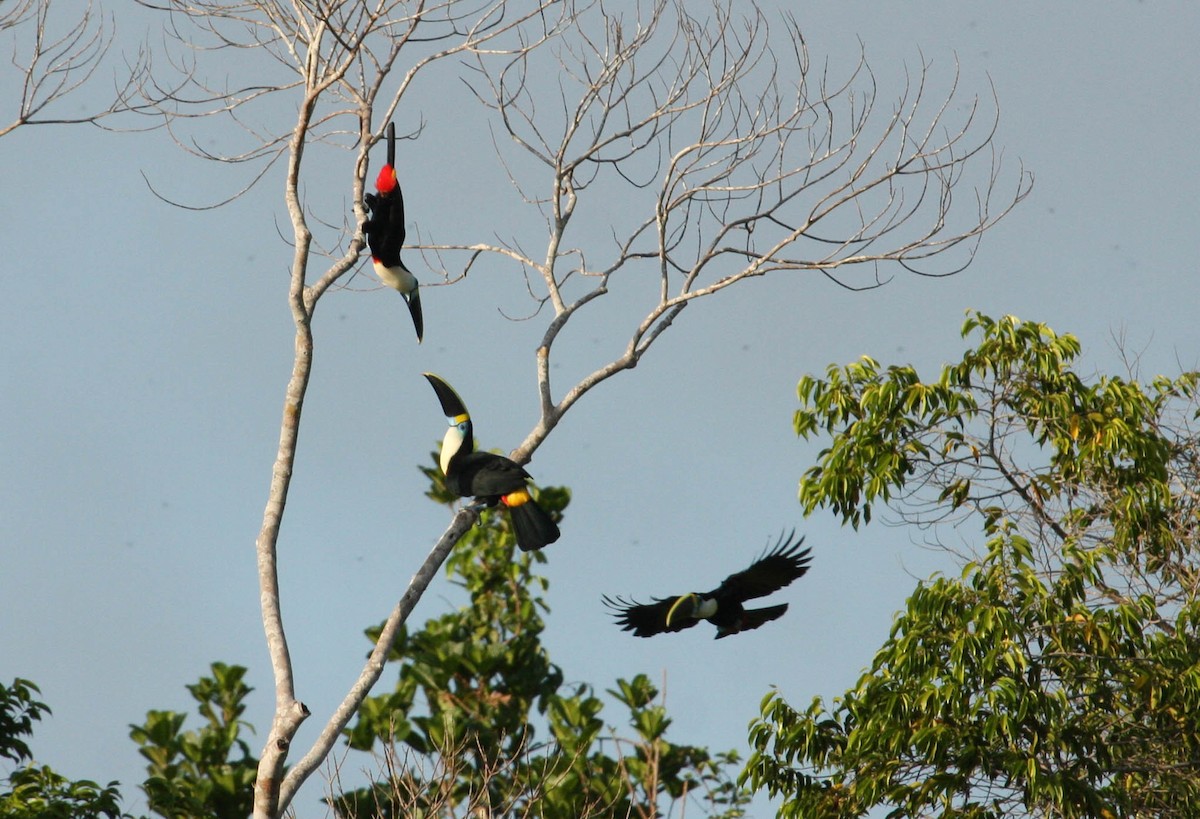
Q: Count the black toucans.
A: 3